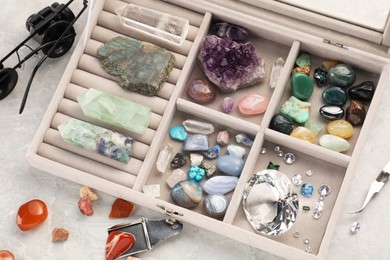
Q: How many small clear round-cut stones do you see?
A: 14